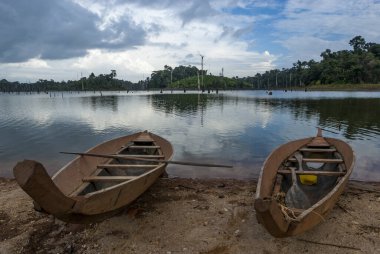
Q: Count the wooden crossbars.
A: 7